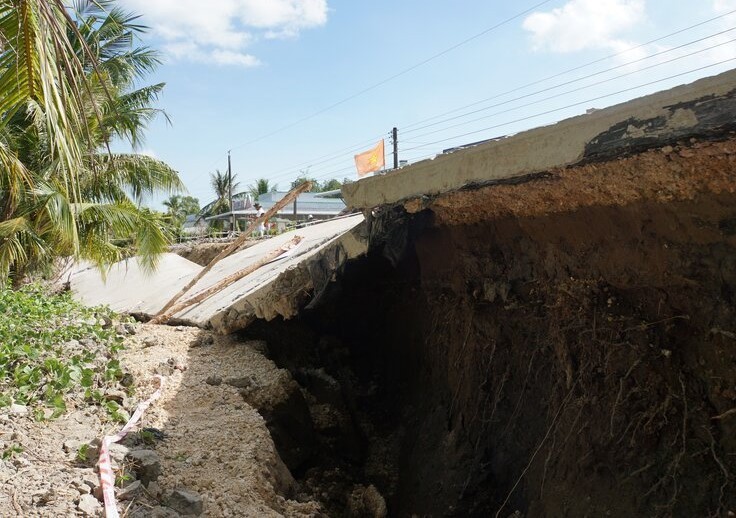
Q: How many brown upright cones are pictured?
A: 0